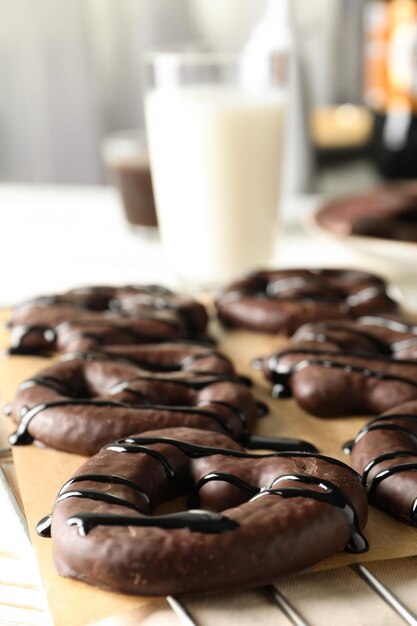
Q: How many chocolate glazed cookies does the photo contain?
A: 6